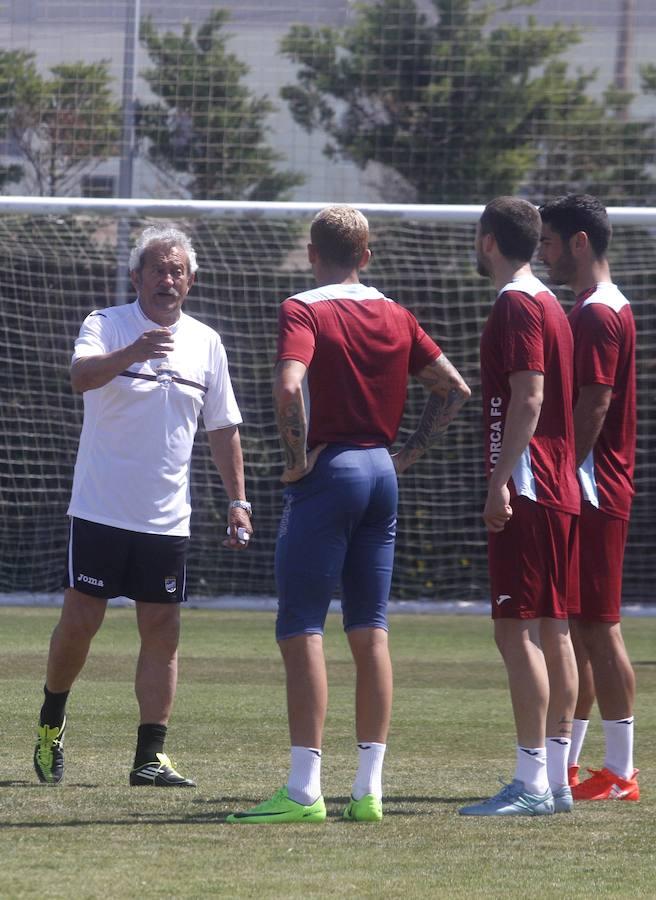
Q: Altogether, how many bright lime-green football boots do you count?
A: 2